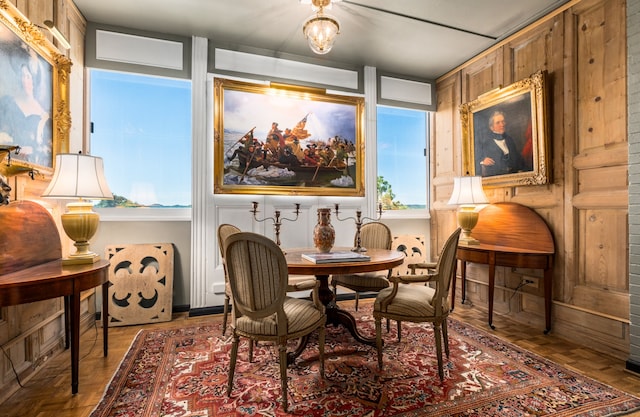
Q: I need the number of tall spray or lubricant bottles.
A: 0